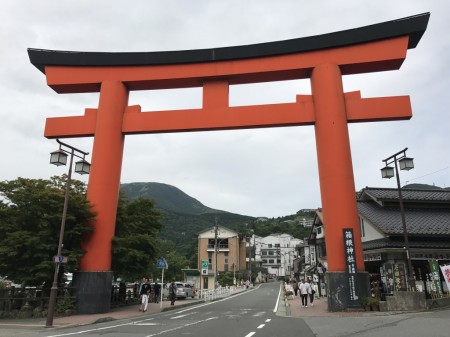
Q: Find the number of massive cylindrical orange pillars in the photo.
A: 2